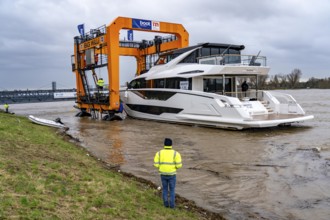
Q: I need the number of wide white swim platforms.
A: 1